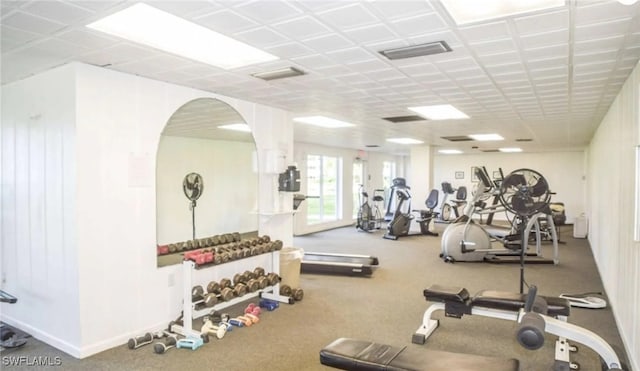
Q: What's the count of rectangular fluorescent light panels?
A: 8